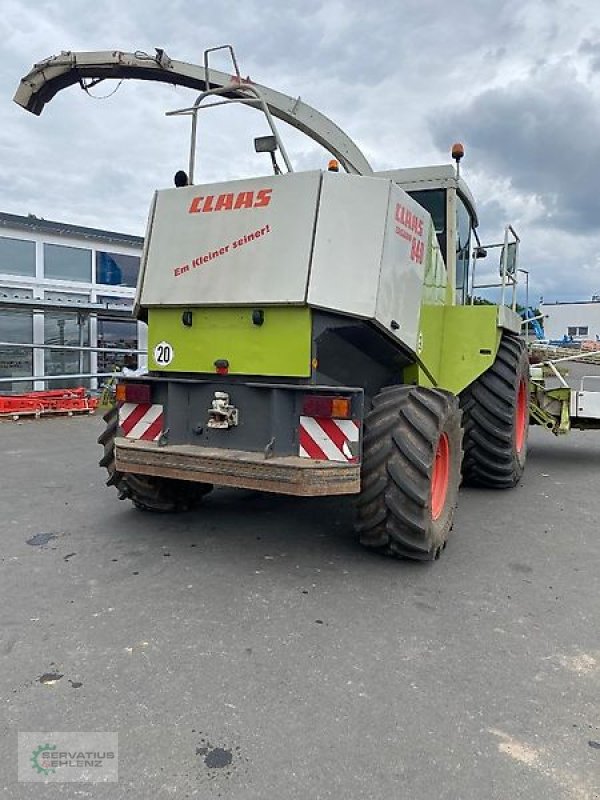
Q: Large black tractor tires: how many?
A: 3